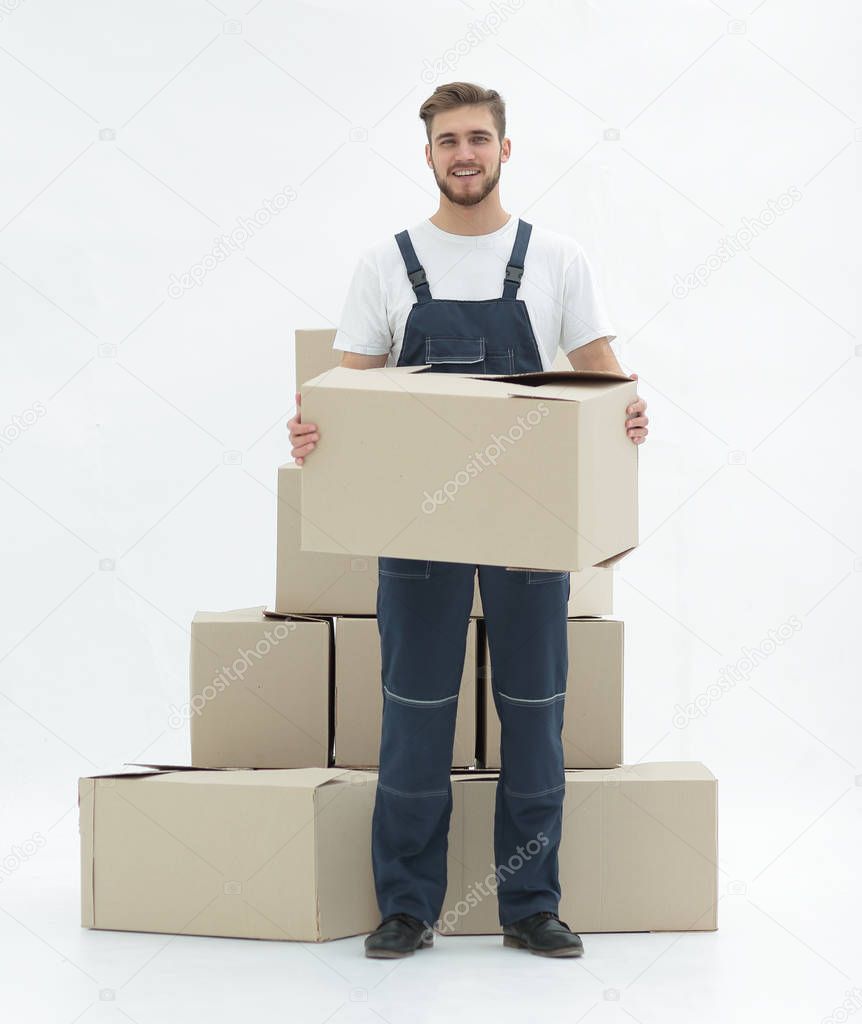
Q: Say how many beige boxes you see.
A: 8